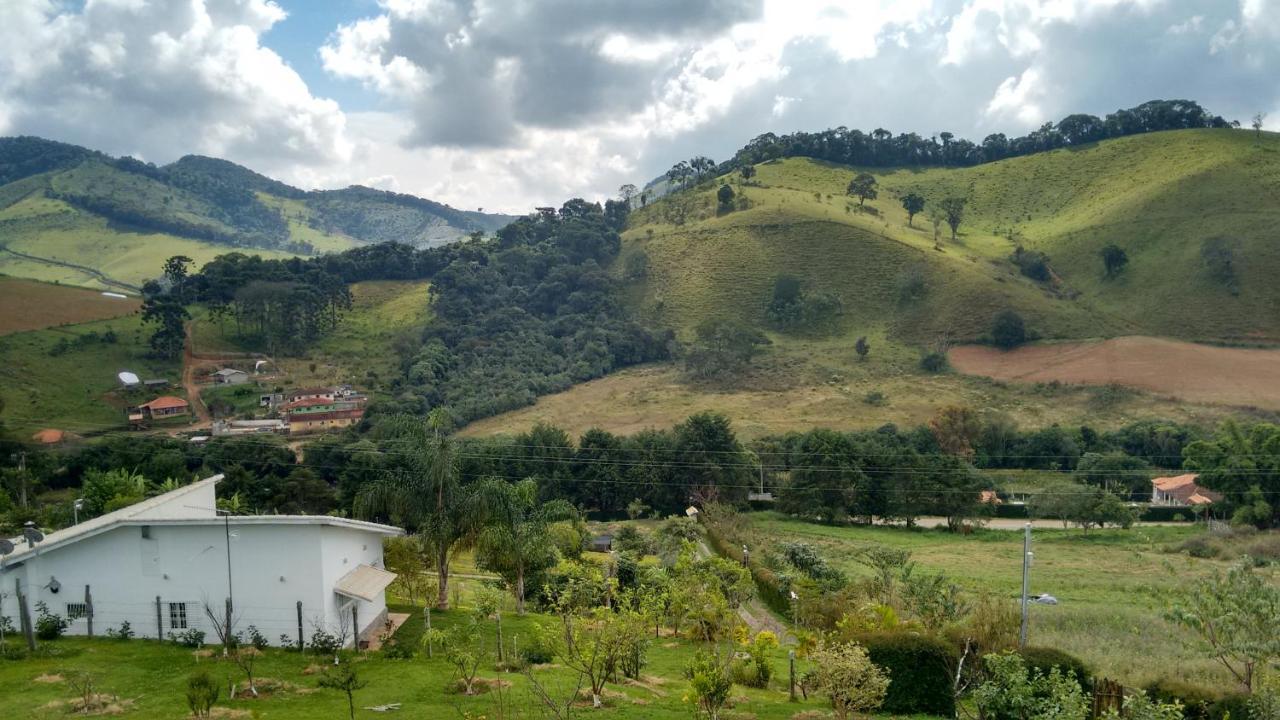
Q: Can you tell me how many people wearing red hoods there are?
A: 0